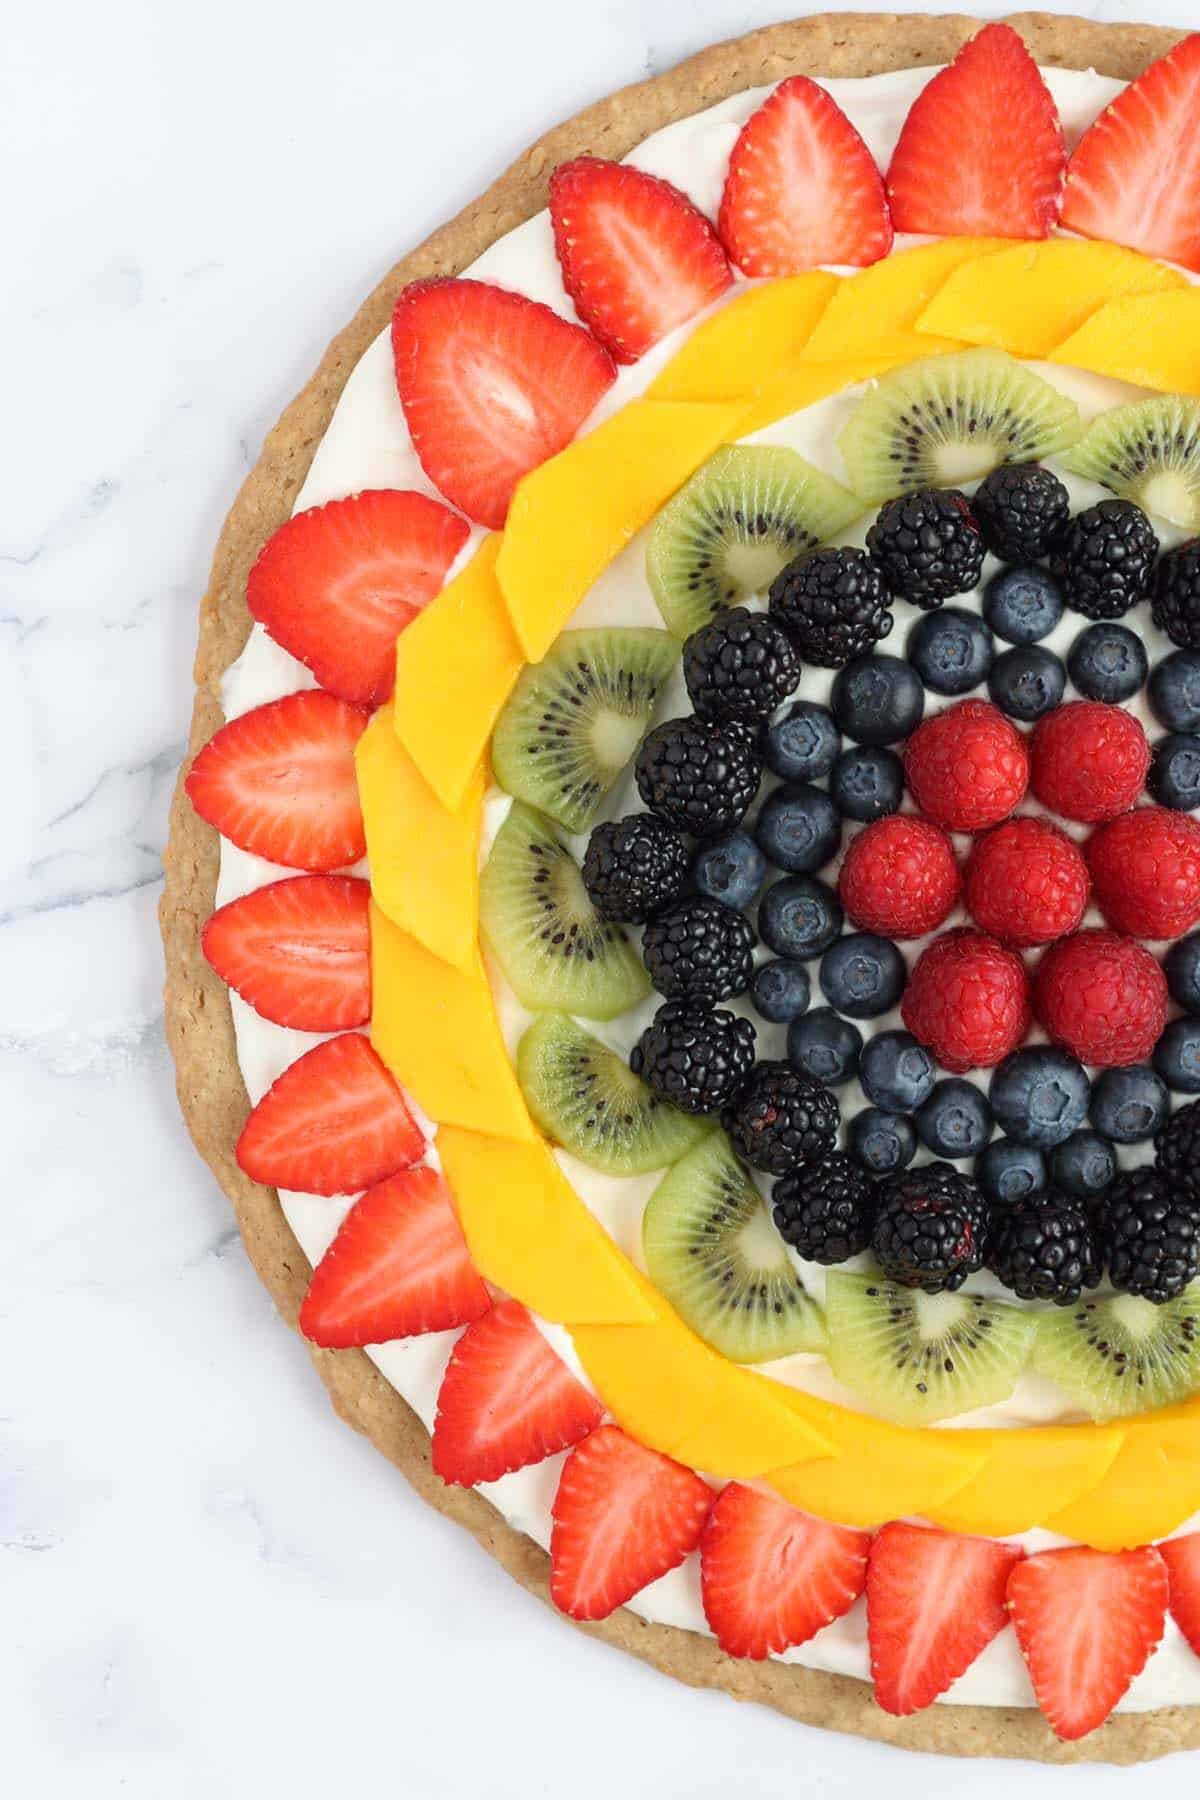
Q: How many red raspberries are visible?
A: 7